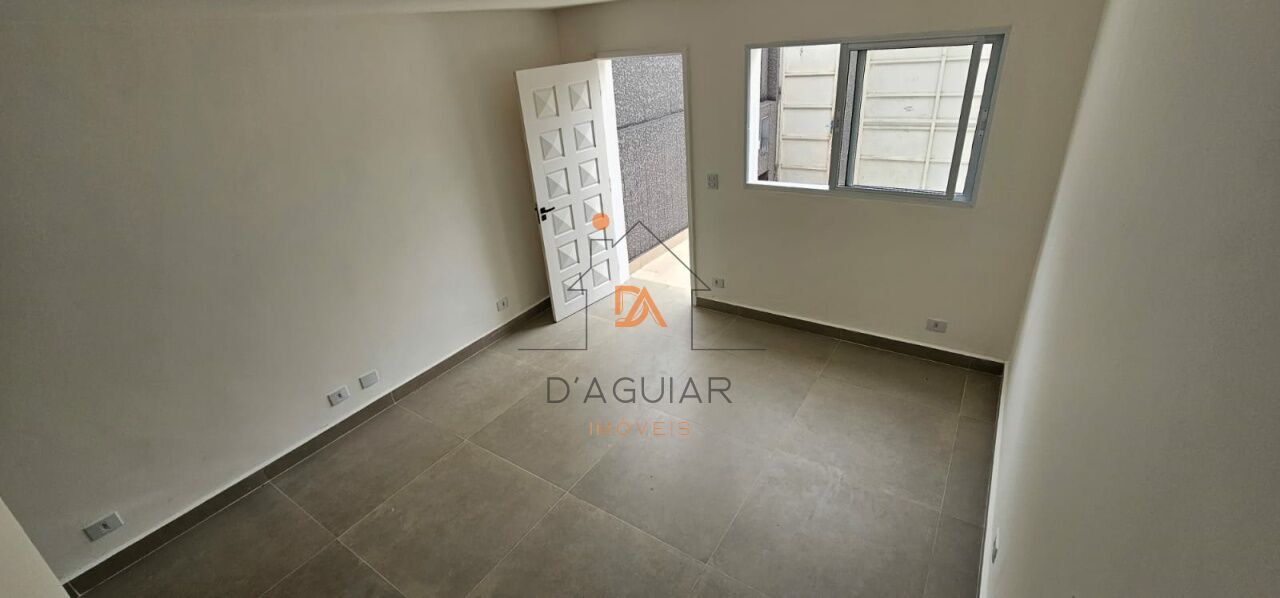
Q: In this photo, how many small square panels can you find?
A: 12